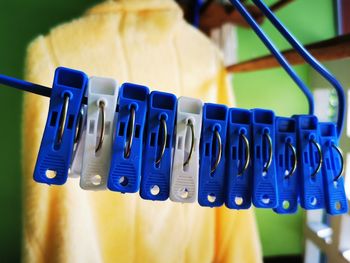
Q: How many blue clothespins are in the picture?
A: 9